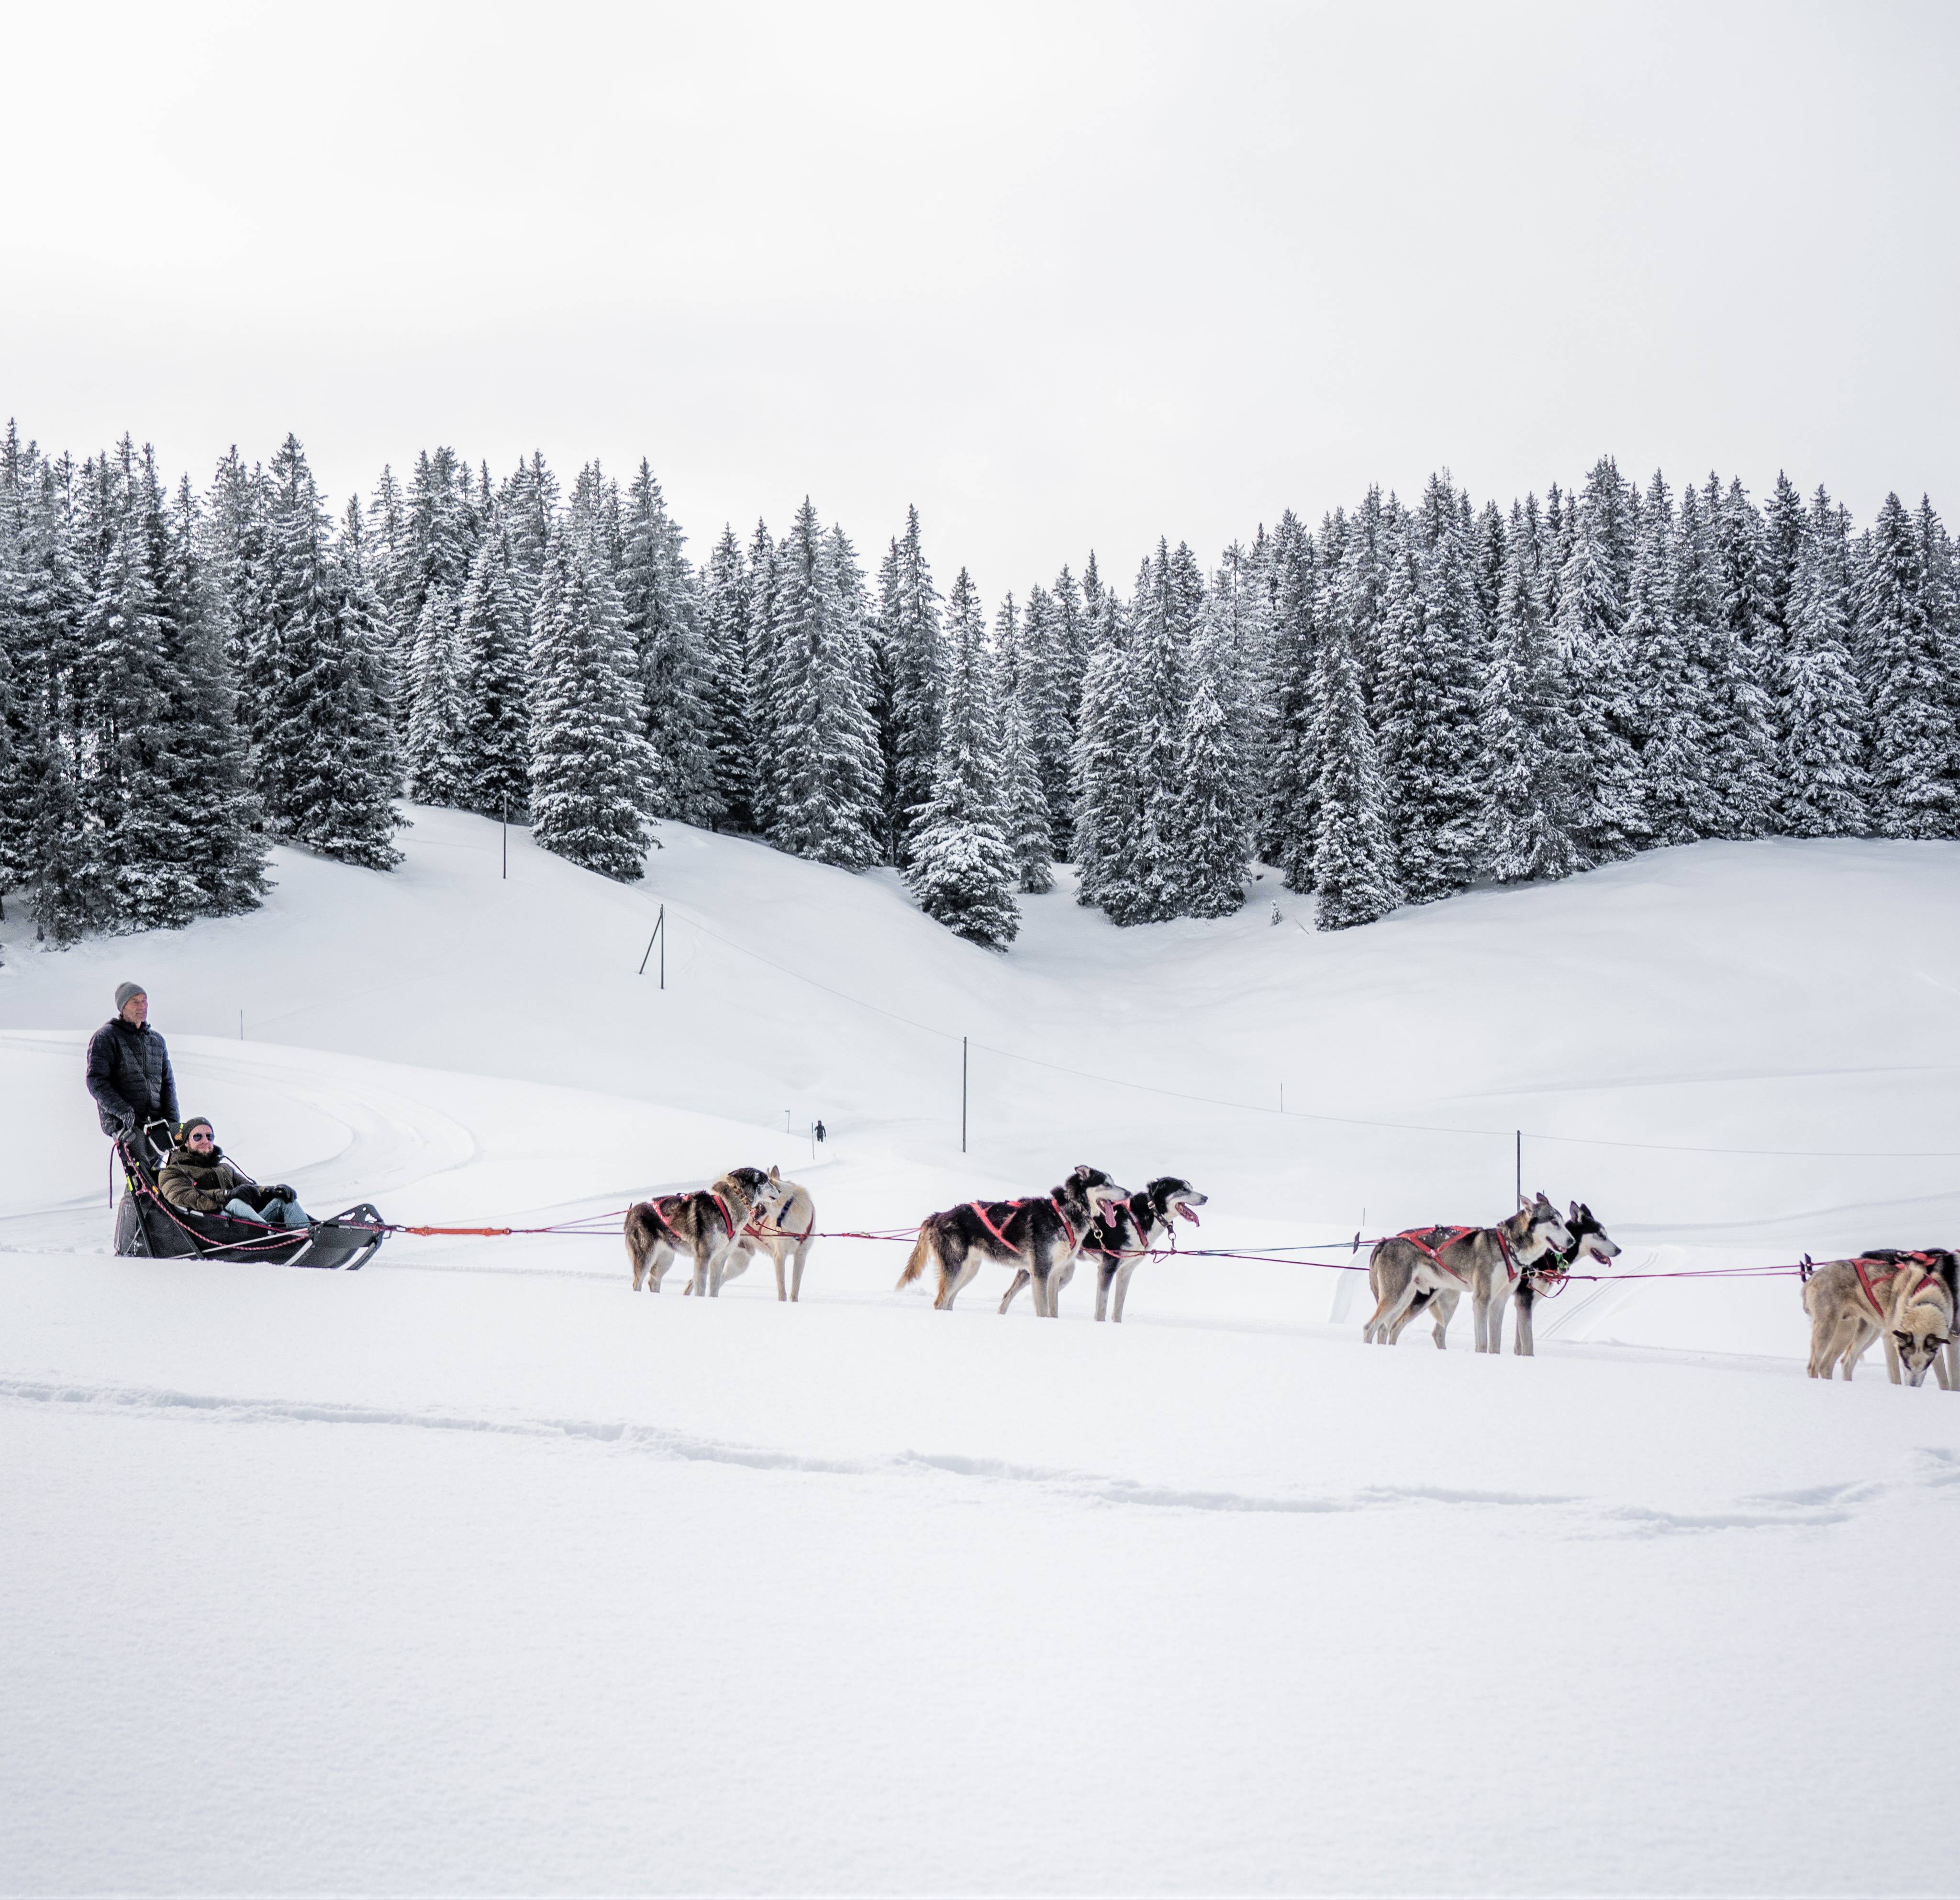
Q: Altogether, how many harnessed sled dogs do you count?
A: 8